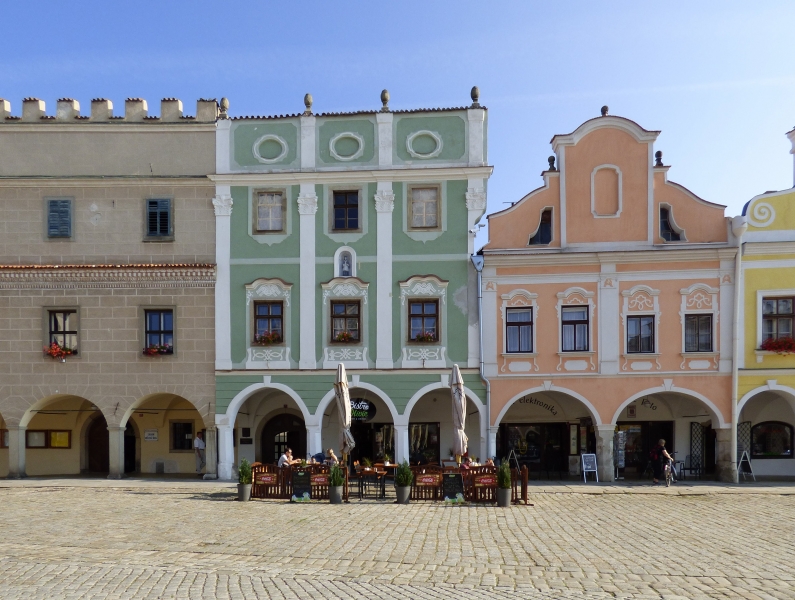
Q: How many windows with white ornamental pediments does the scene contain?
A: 7